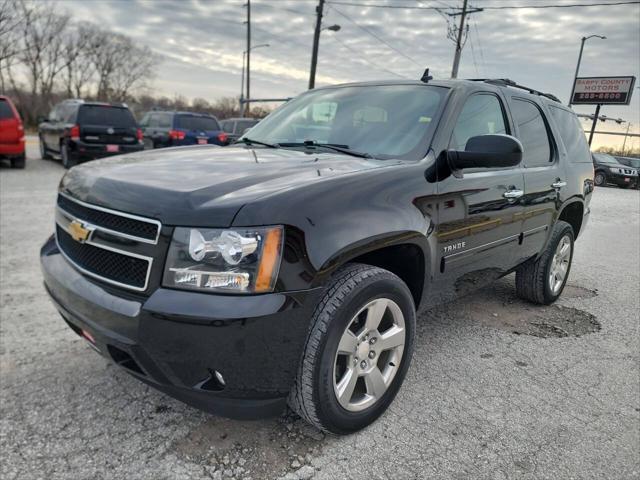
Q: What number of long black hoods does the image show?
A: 1